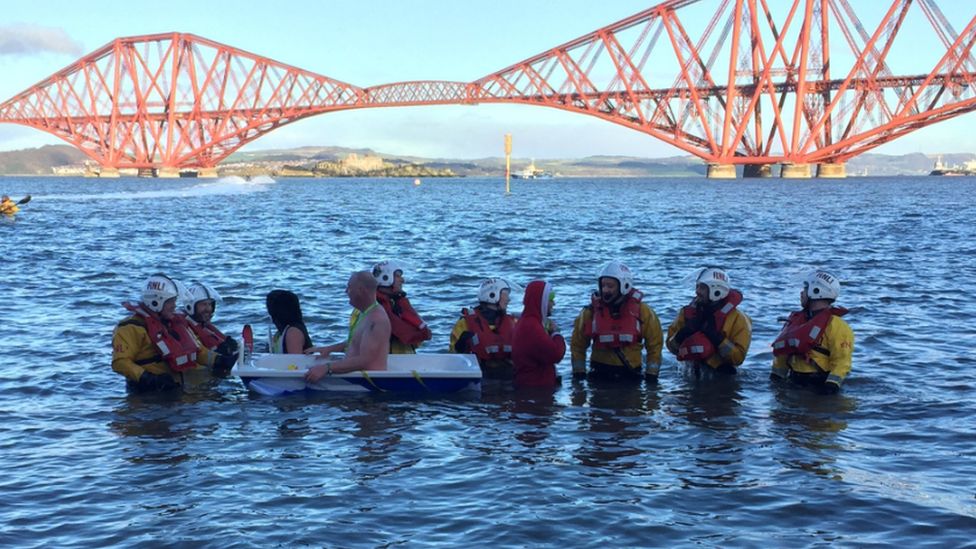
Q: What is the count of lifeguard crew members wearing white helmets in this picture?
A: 7